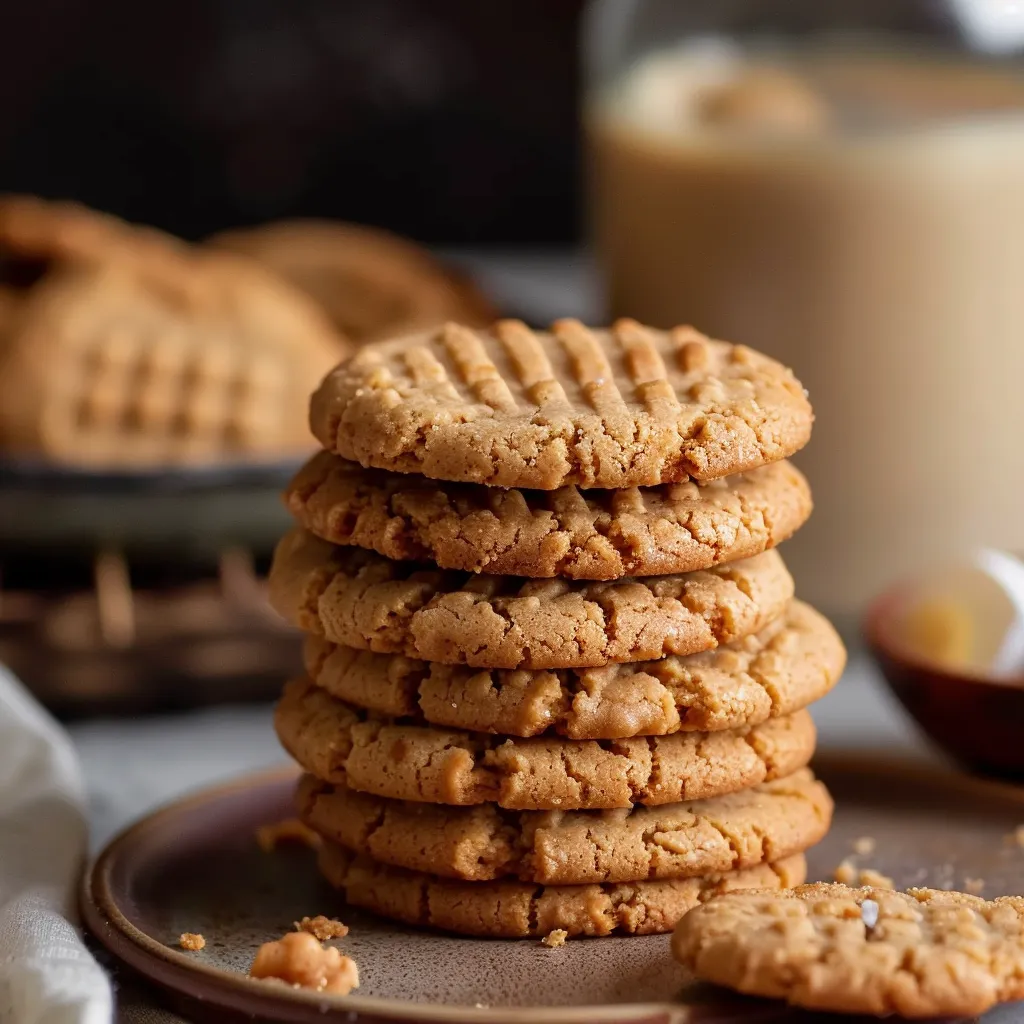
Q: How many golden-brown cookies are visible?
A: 11